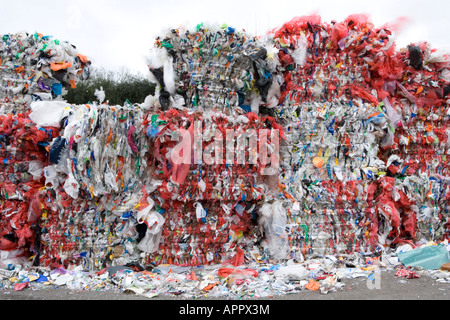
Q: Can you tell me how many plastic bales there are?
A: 14